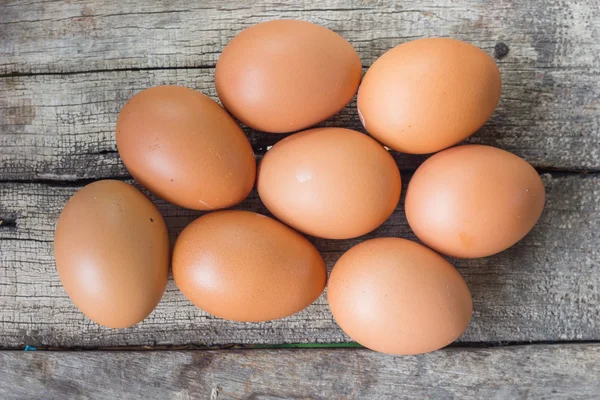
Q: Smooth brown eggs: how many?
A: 8